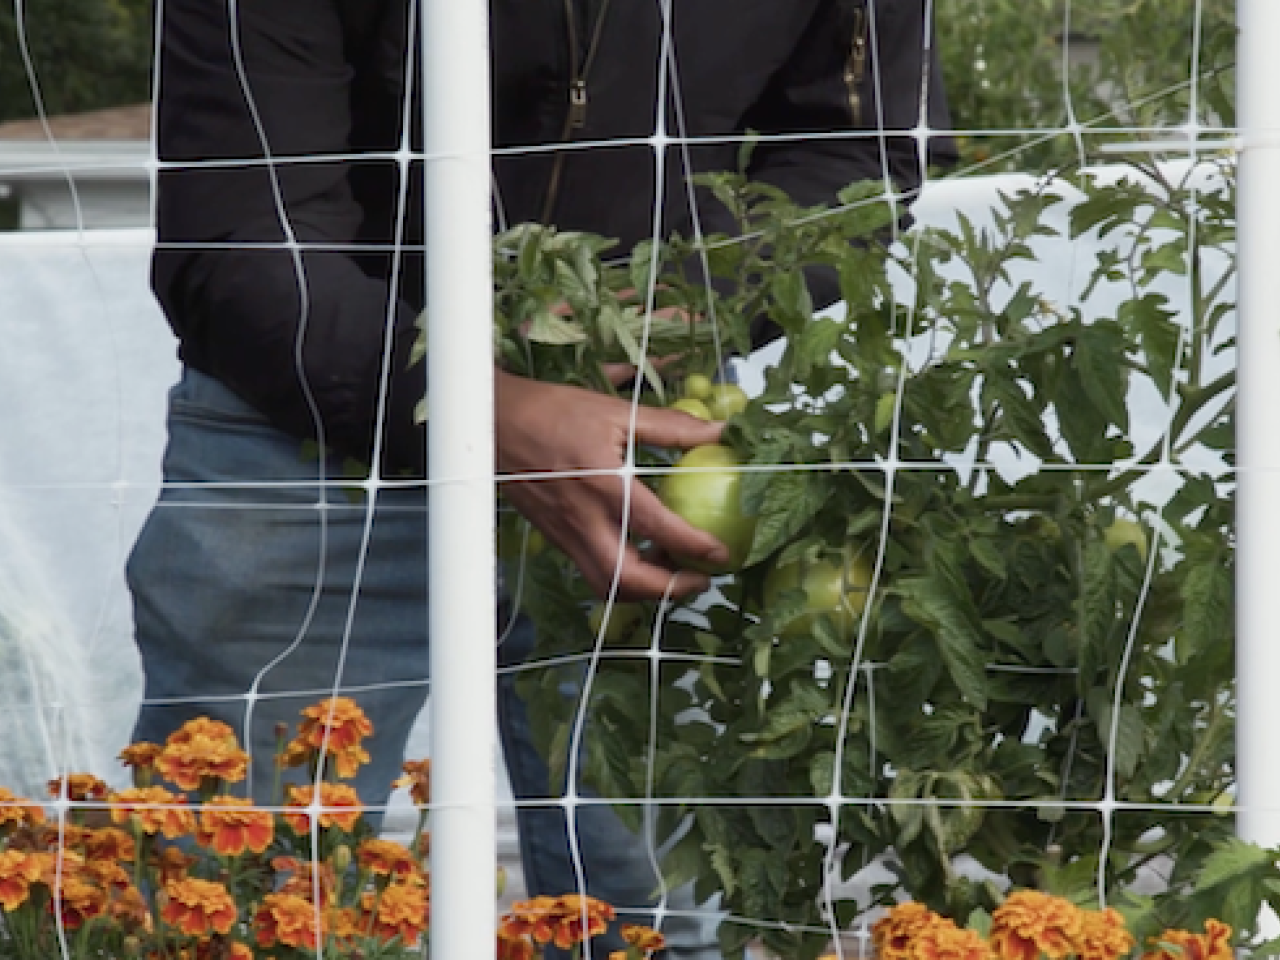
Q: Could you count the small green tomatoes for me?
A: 3